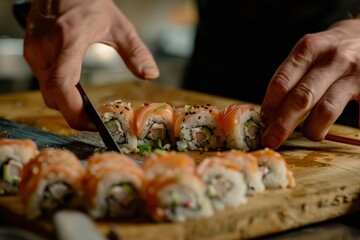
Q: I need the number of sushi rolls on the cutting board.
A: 11